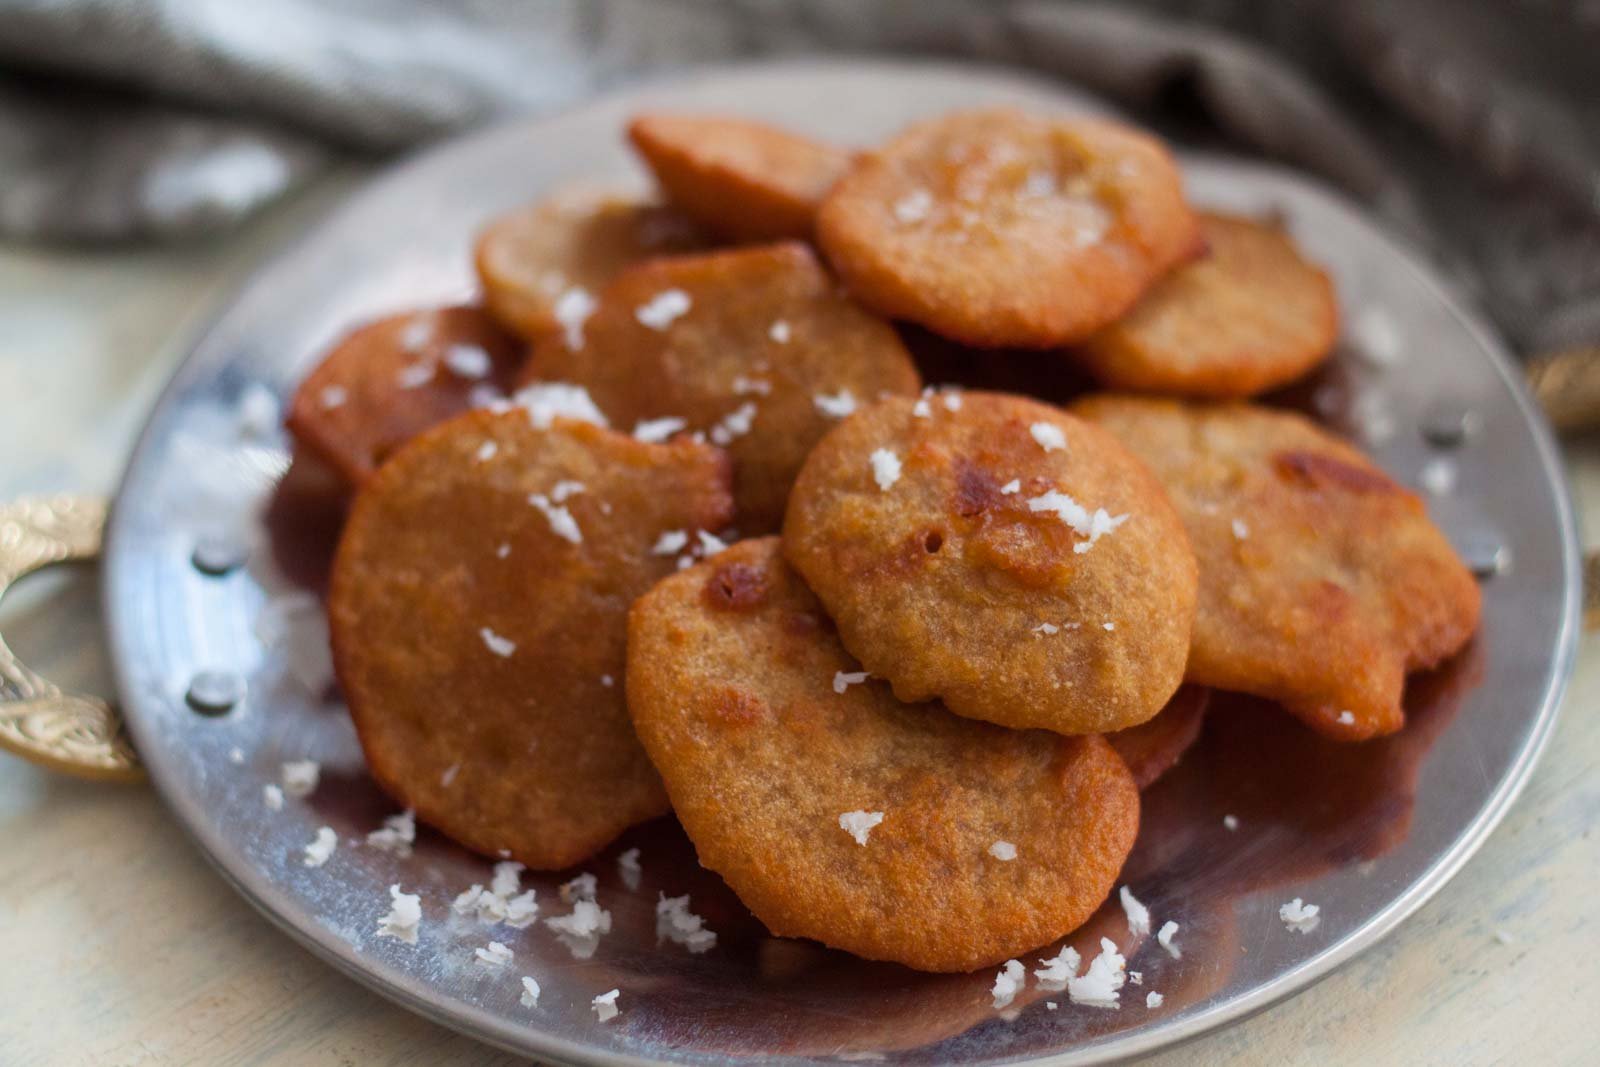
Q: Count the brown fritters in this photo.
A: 11